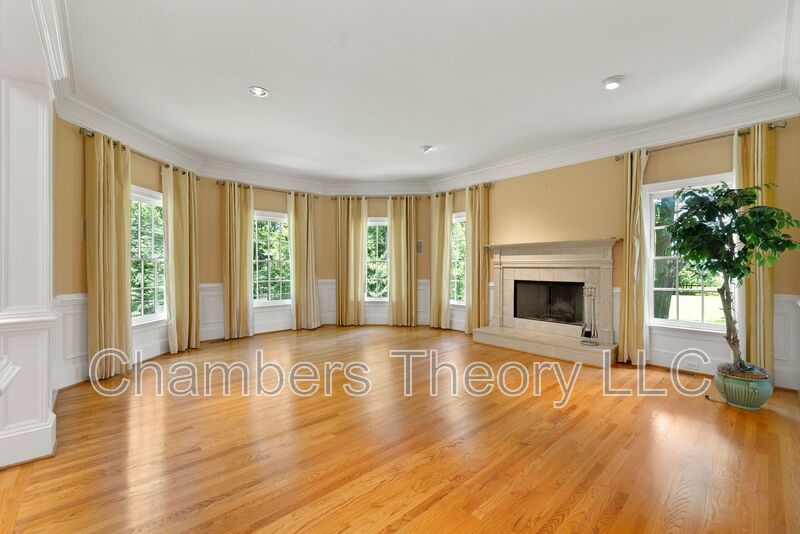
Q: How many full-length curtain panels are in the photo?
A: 10